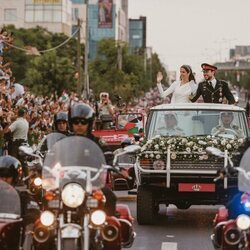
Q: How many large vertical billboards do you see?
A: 1